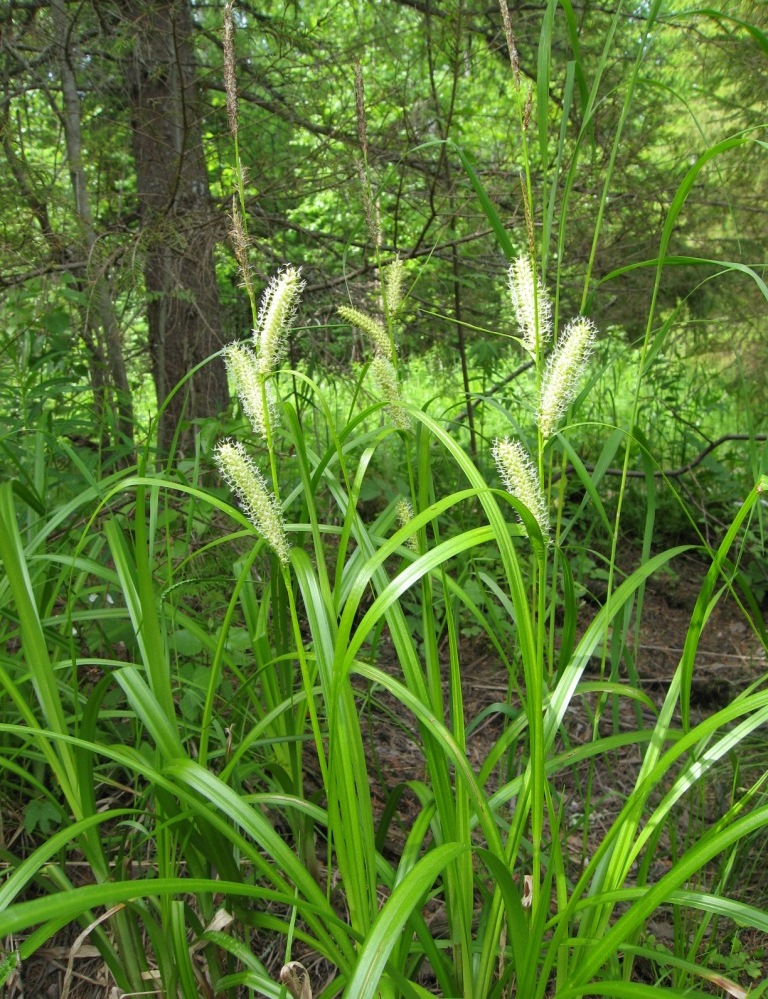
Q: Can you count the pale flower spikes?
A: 10